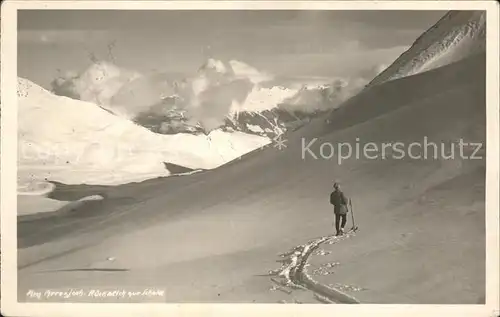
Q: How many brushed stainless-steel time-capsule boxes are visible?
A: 0